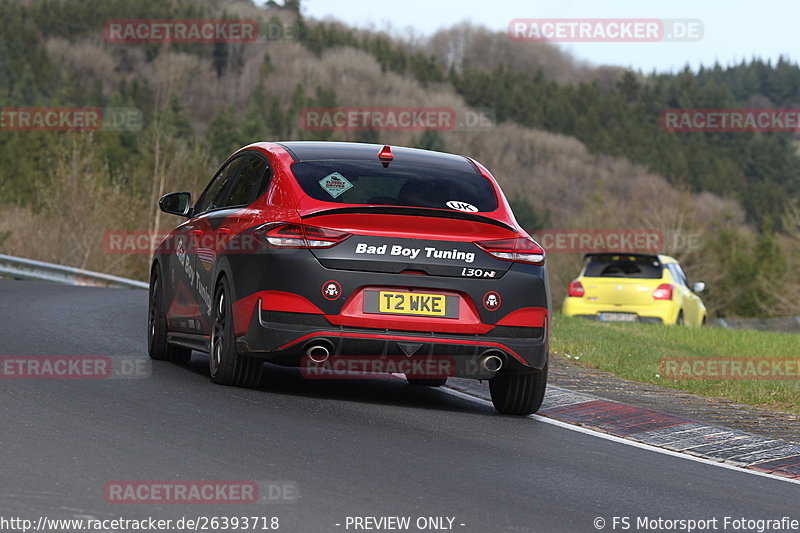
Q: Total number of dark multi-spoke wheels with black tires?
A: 2